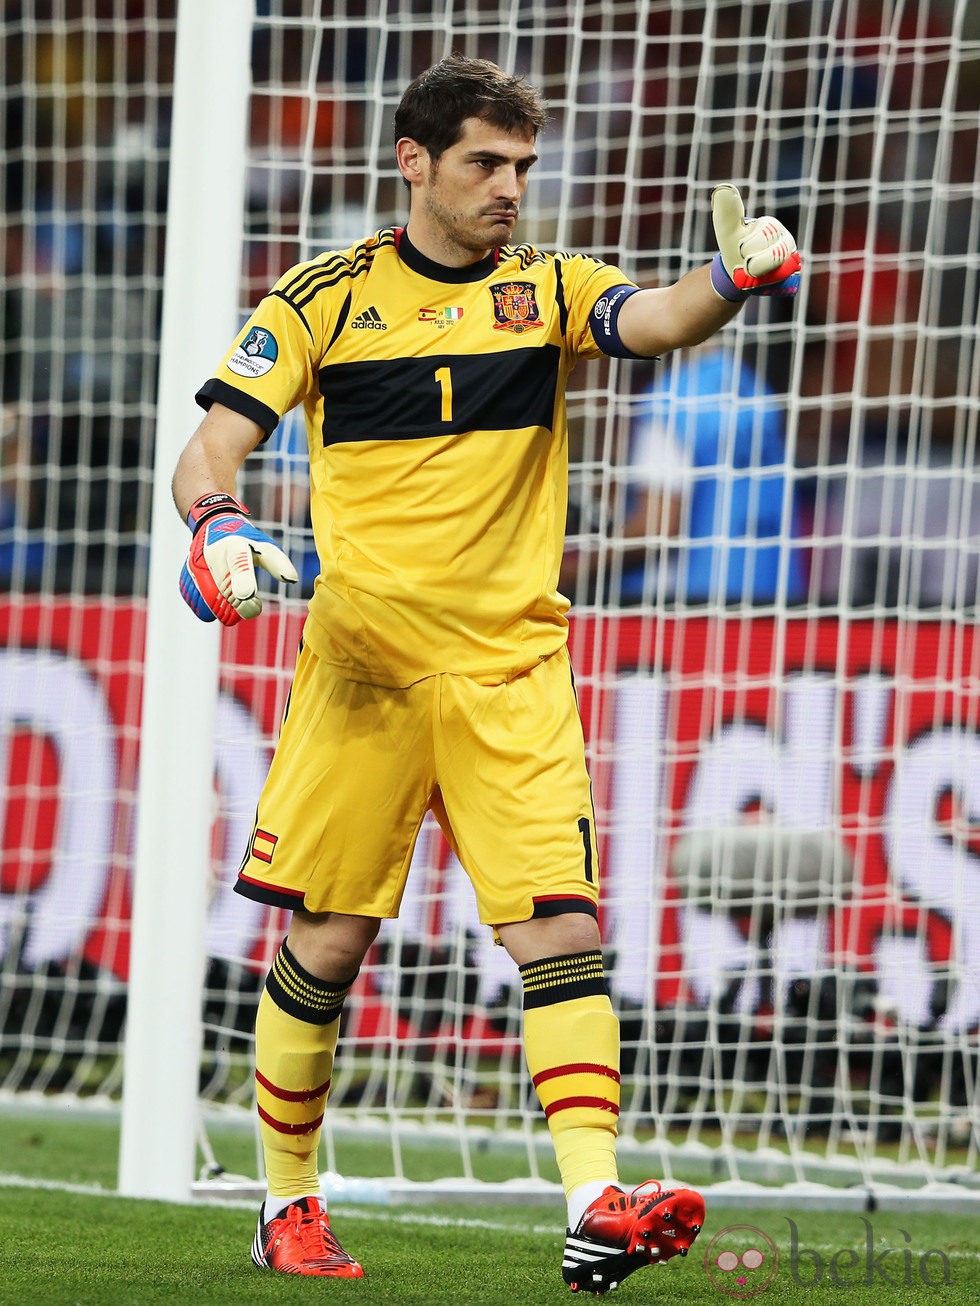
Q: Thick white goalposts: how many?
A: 1